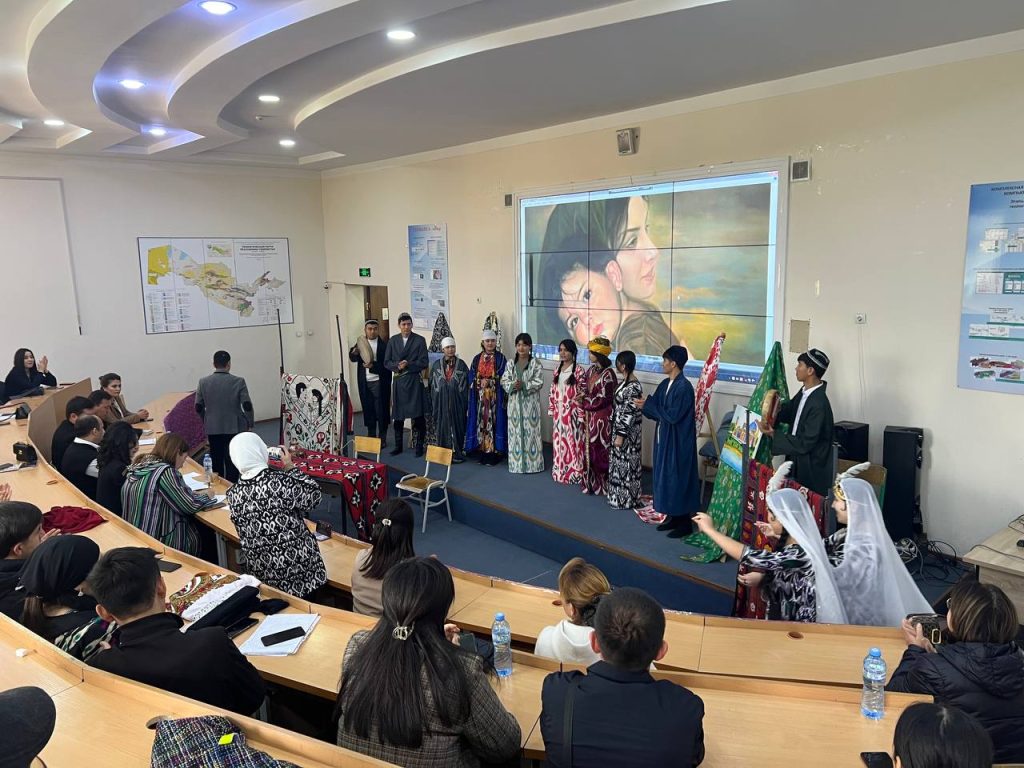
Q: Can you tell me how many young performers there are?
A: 12